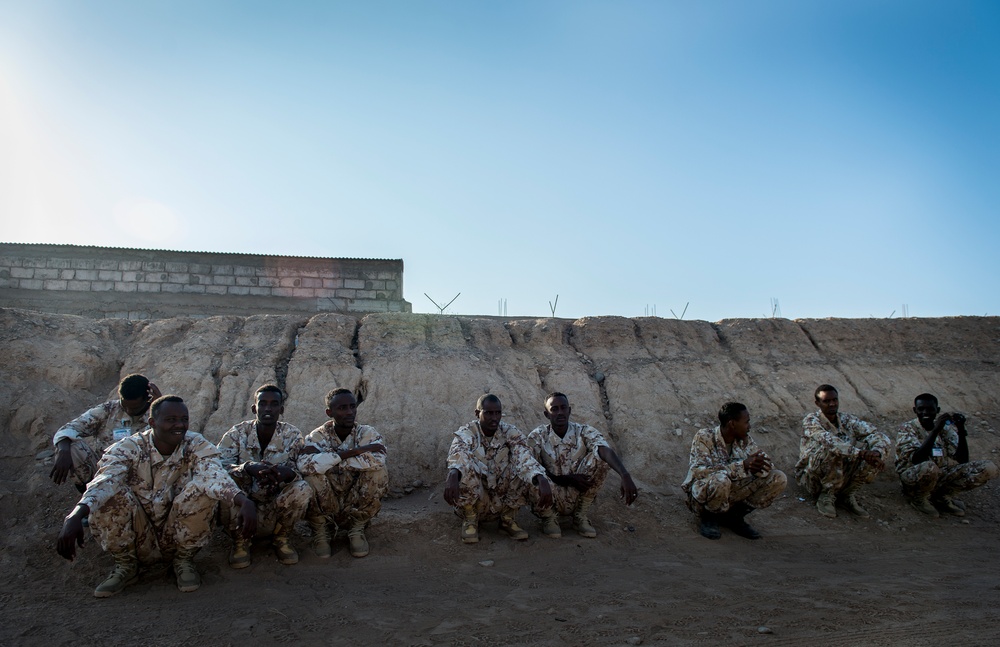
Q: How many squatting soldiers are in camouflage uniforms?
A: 9